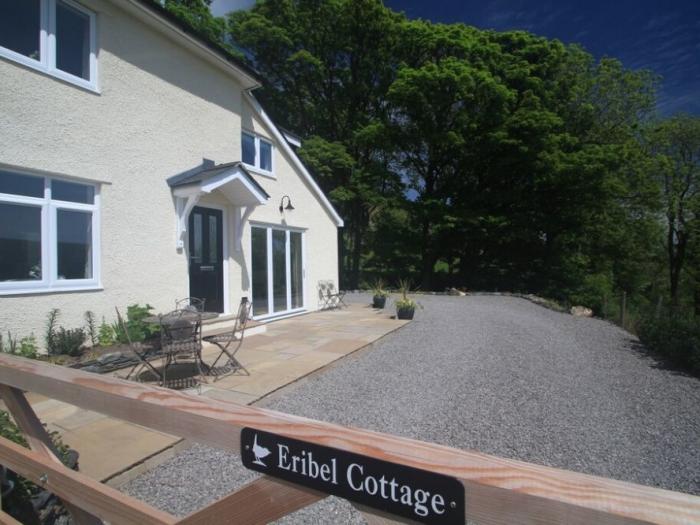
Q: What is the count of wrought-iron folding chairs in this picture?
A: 6